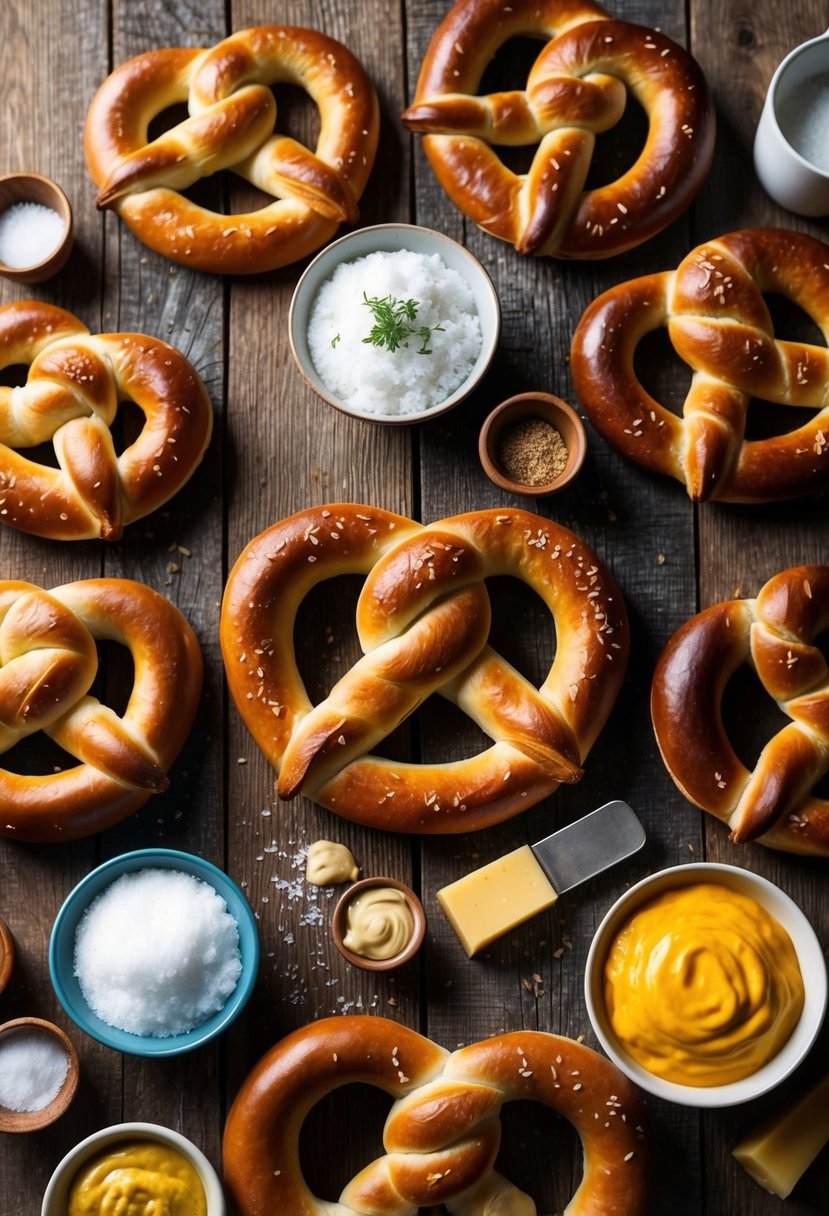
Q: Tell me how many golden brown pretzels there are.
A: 8